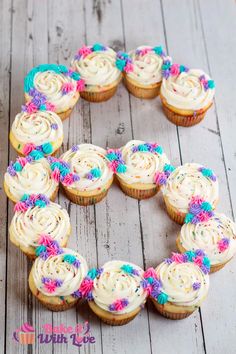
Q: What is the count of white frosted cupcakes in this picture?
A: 14